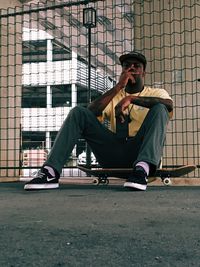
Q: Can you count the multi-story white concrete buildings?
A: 1